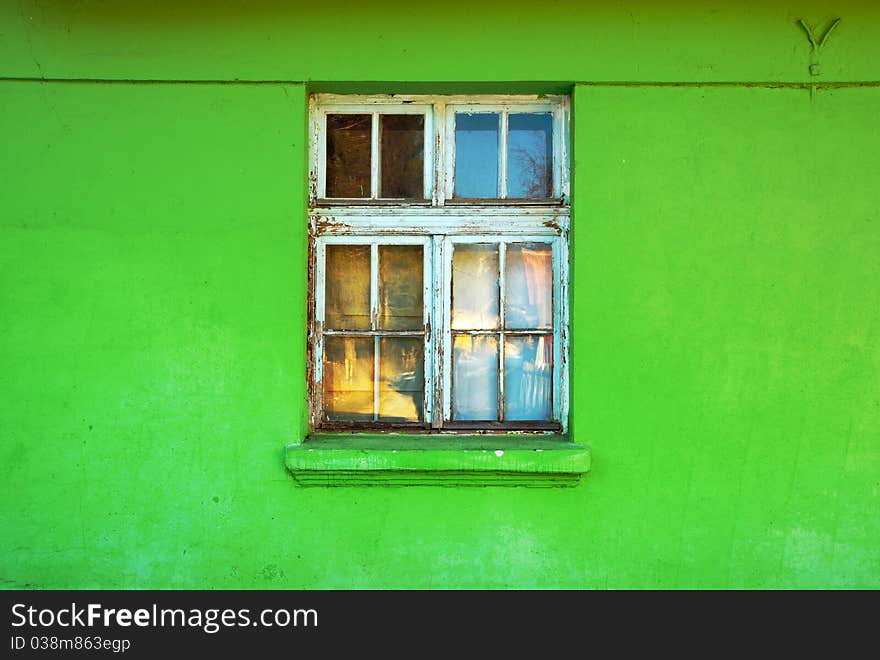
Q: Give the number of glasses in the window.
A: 12